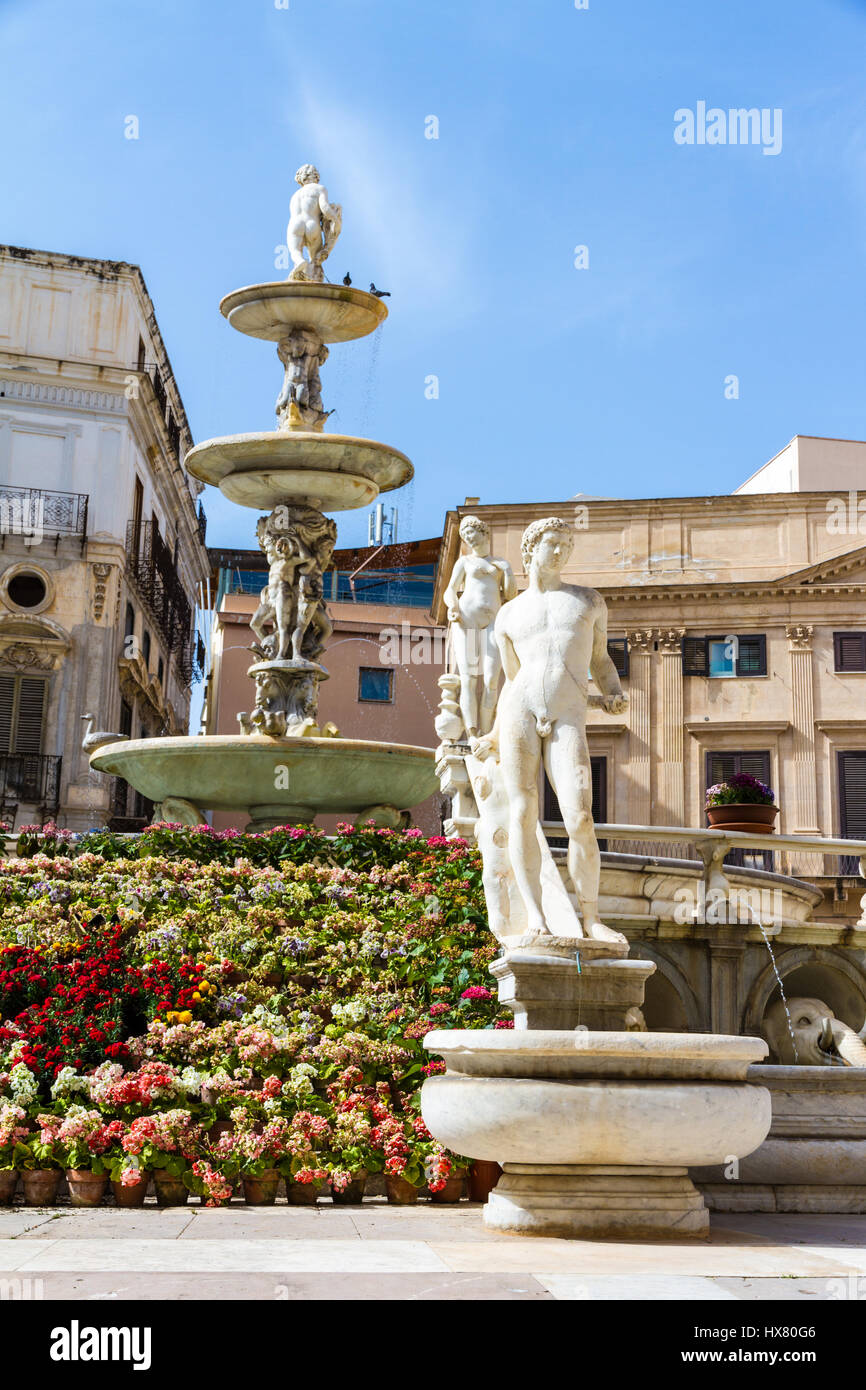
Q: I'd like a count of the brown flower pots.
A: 13